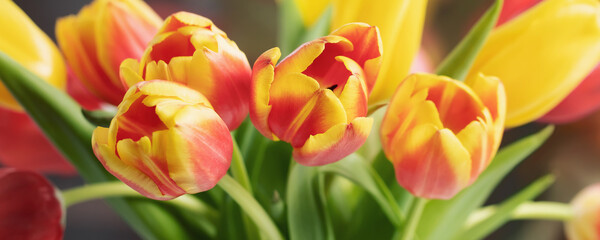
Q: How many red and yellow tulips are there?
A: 5